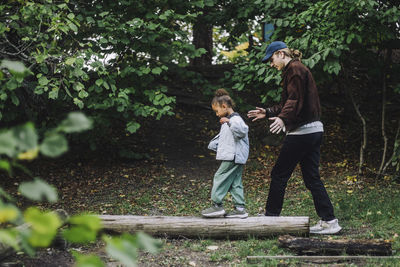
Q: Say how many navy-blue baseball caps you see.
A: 1